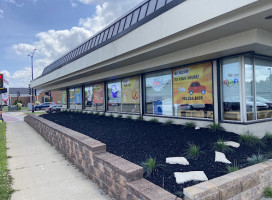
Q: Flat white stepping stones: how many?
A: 4